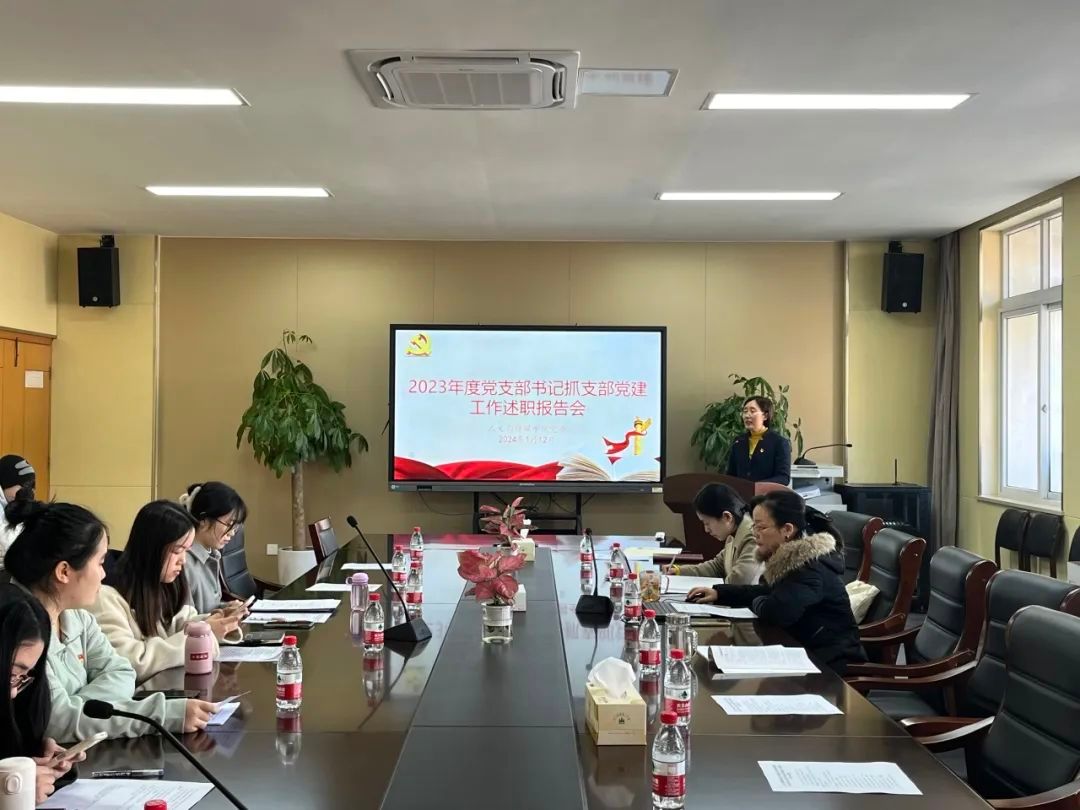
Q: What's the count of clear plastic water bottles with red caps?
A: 12